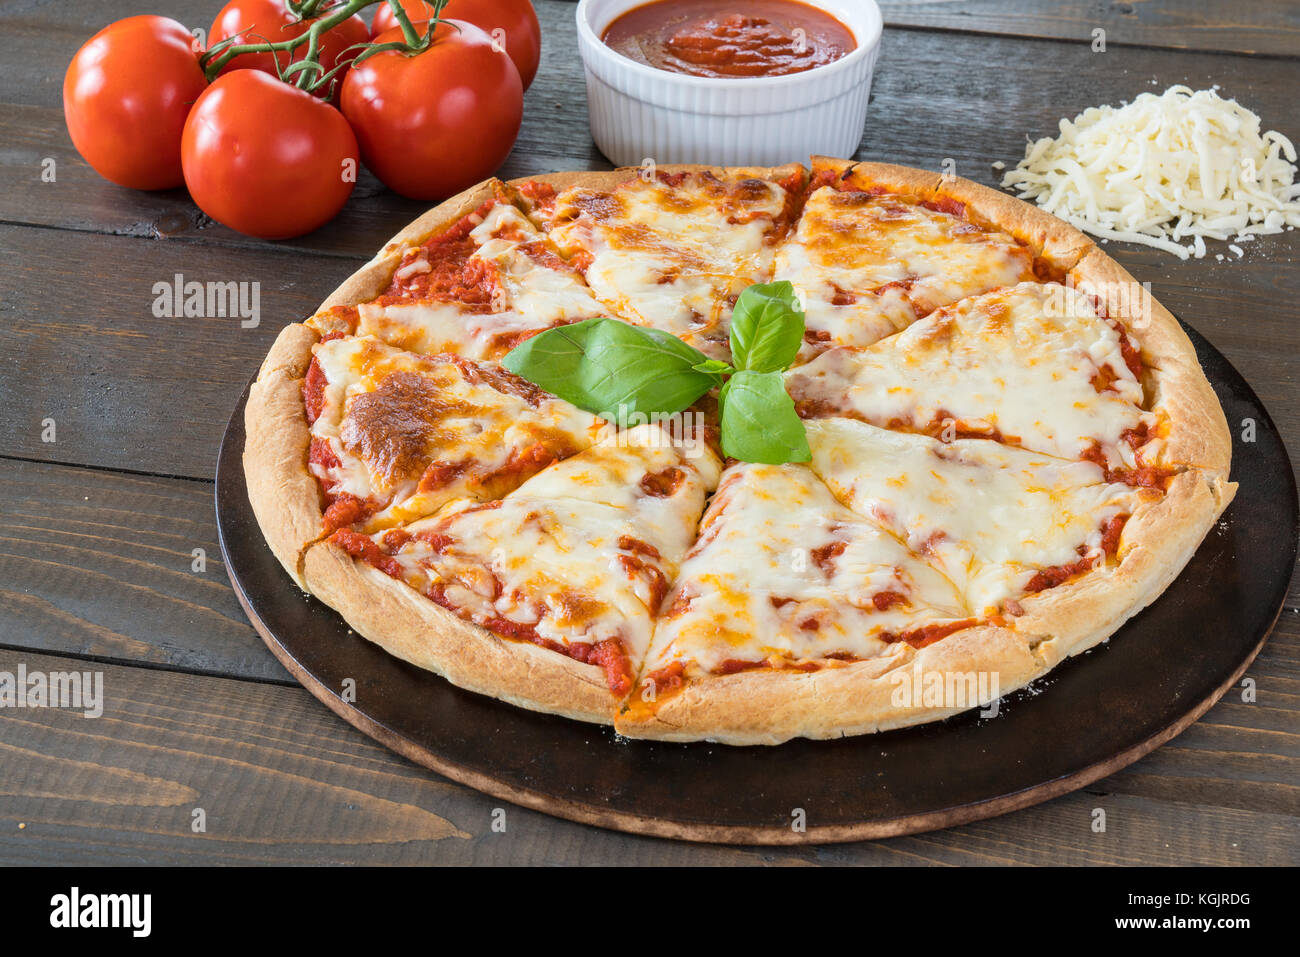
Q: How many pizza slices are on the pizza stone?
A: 8